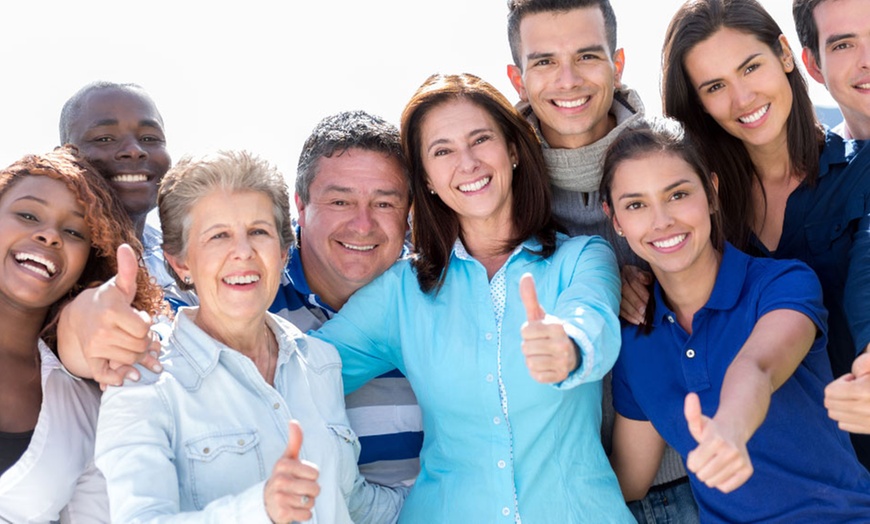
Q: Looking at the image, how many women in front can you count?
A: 4